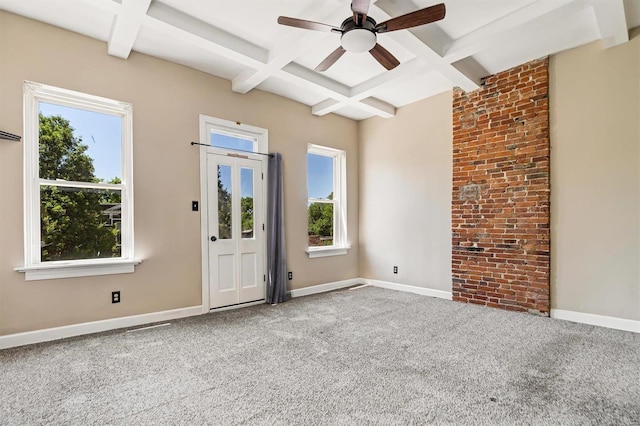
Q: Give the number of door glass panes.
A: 2